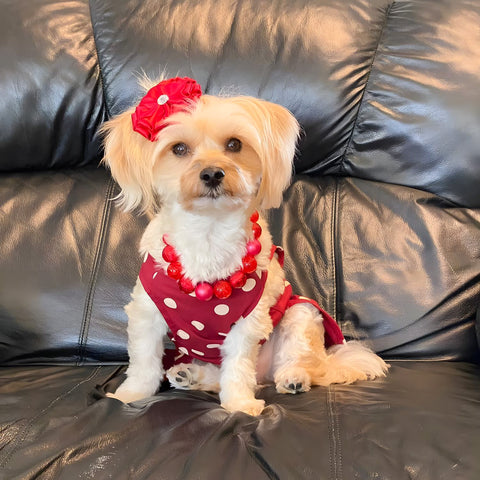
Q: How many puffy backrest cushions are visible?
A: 3